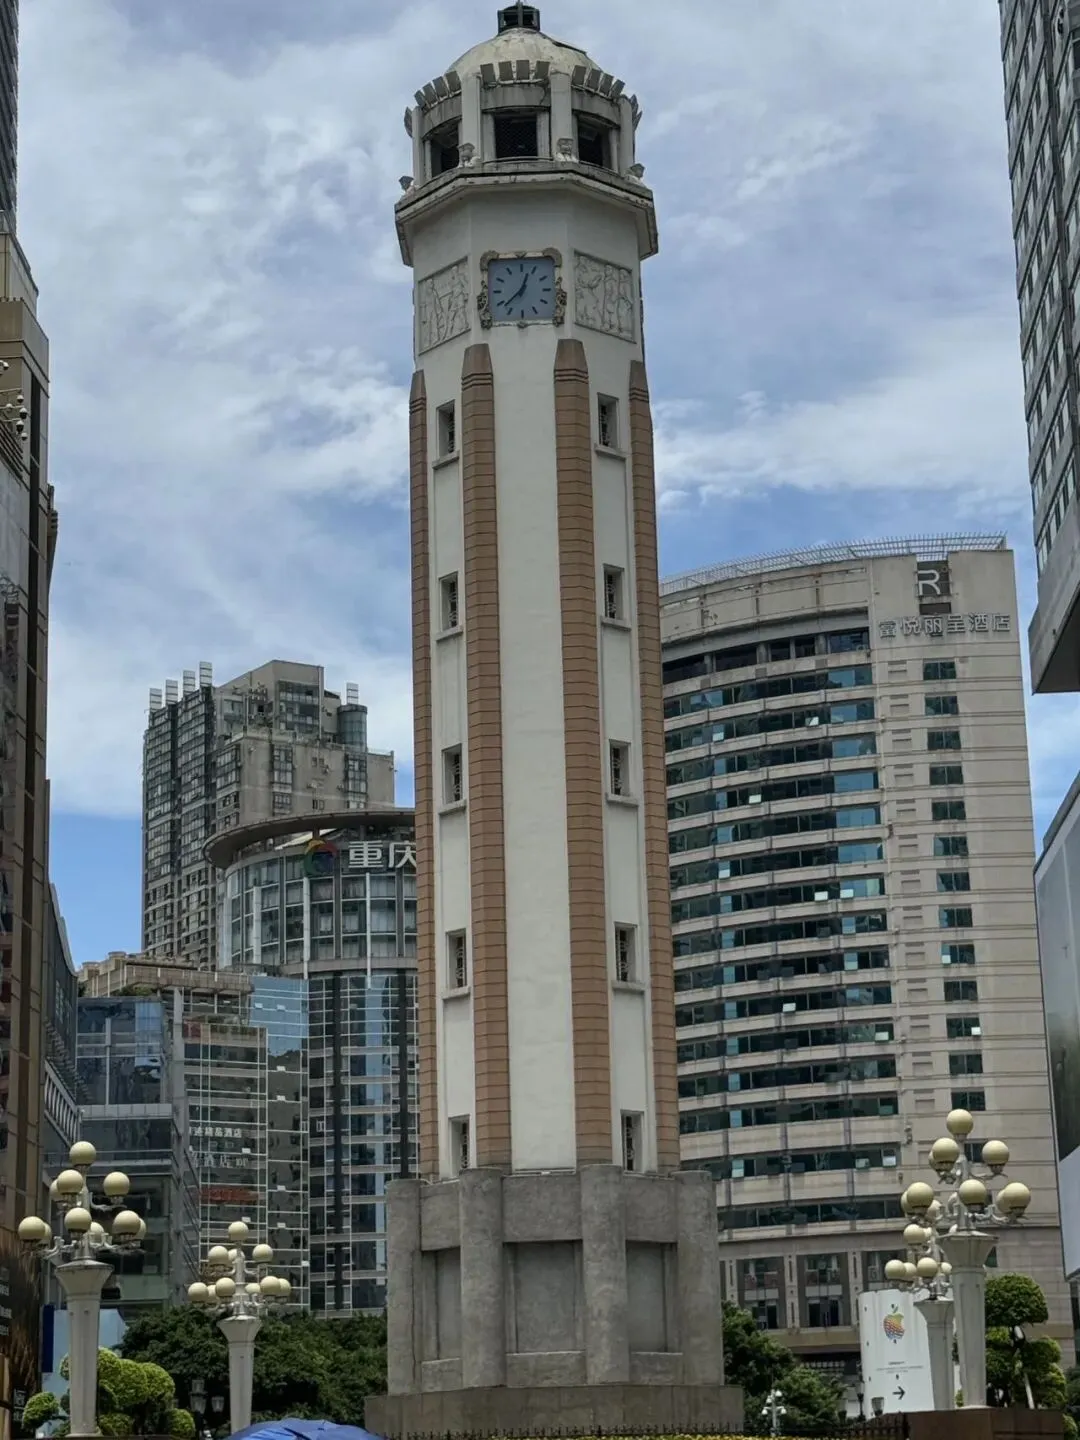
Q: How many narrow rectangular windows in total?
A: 10